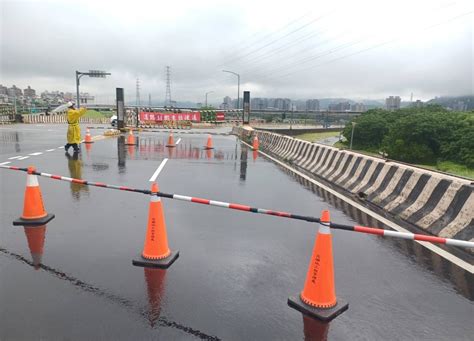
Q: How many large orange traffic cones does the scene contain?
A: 3